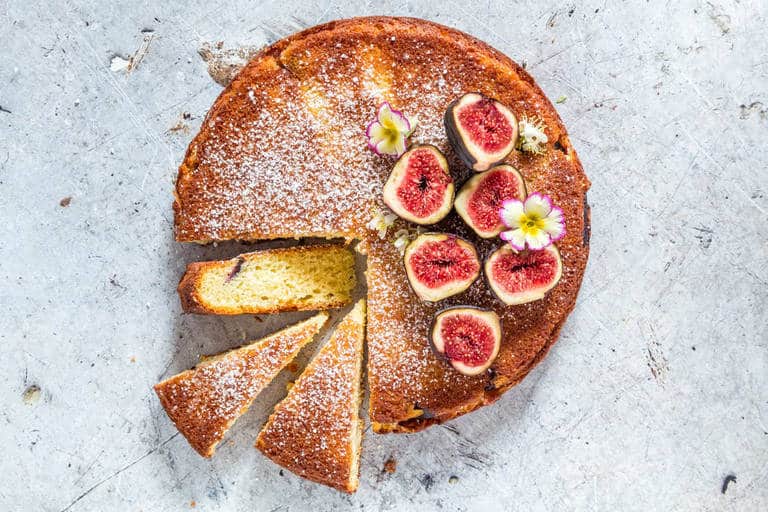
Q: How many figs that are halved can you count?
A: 6